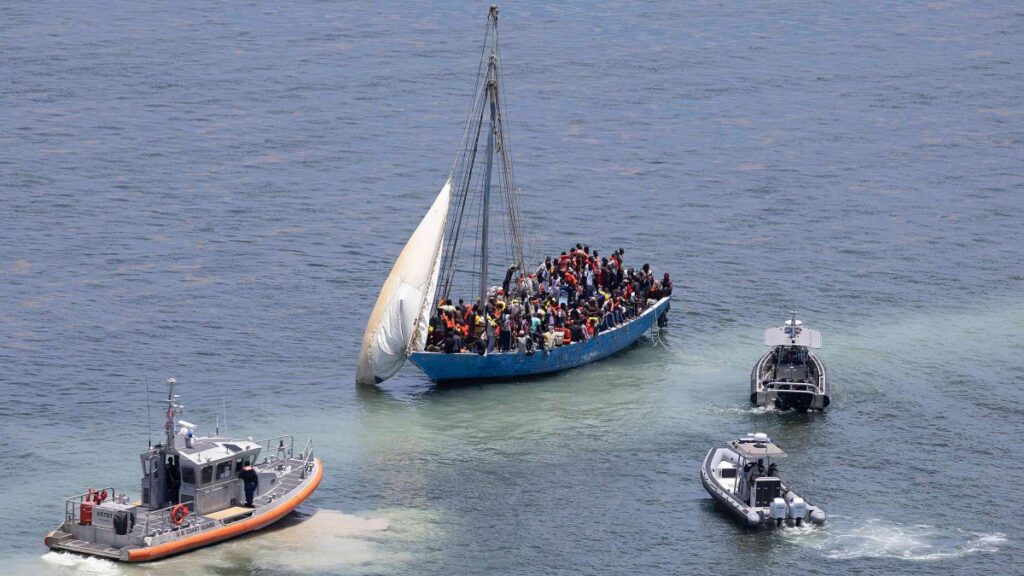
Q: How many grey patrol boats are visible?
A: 3